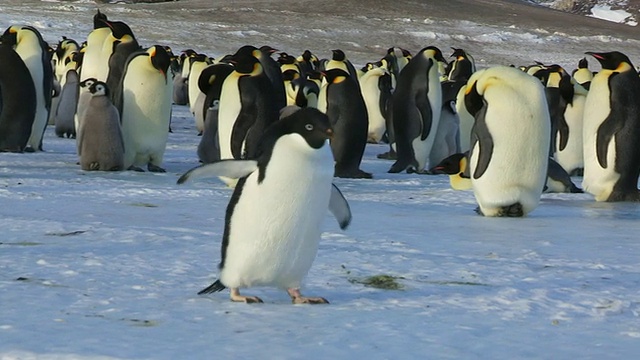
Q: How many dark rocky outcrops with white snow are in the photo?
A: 1